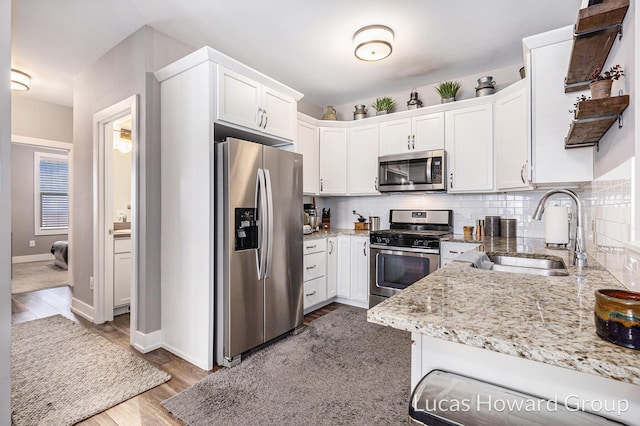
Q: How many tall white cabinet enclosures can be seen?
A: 1